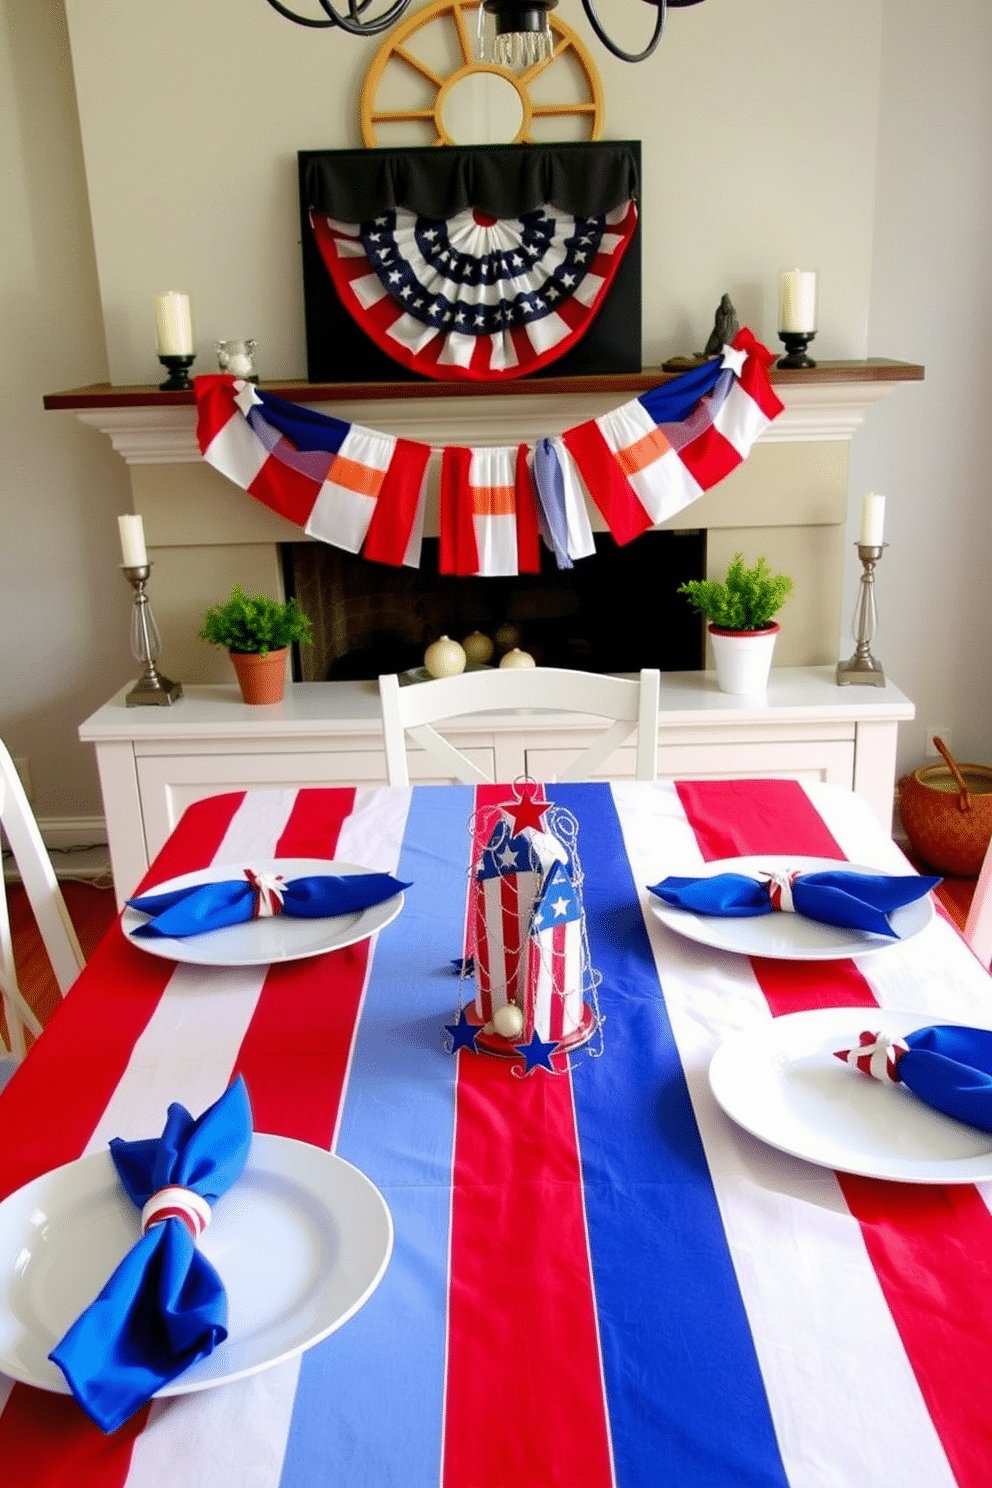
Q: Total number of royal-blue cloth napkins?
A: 4